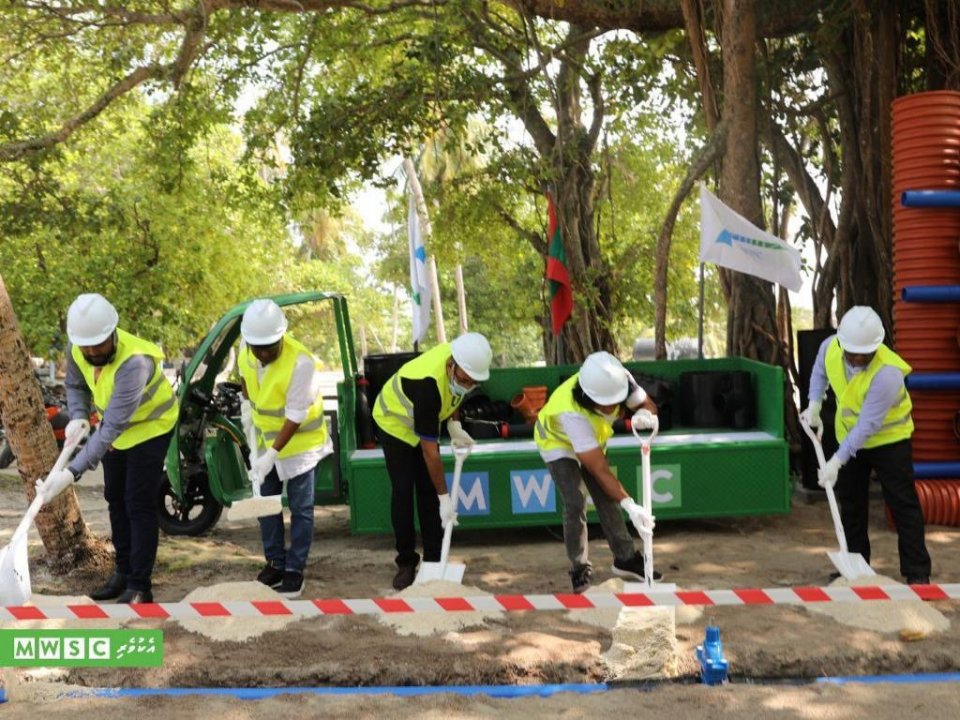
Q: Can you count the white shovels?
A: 5